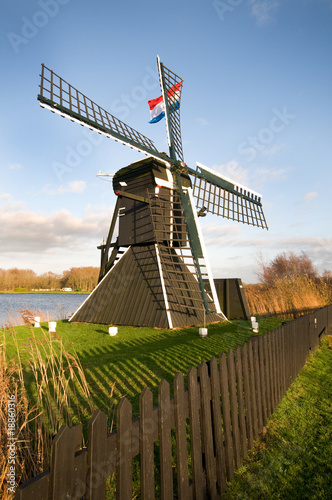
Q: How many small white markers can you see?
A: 6